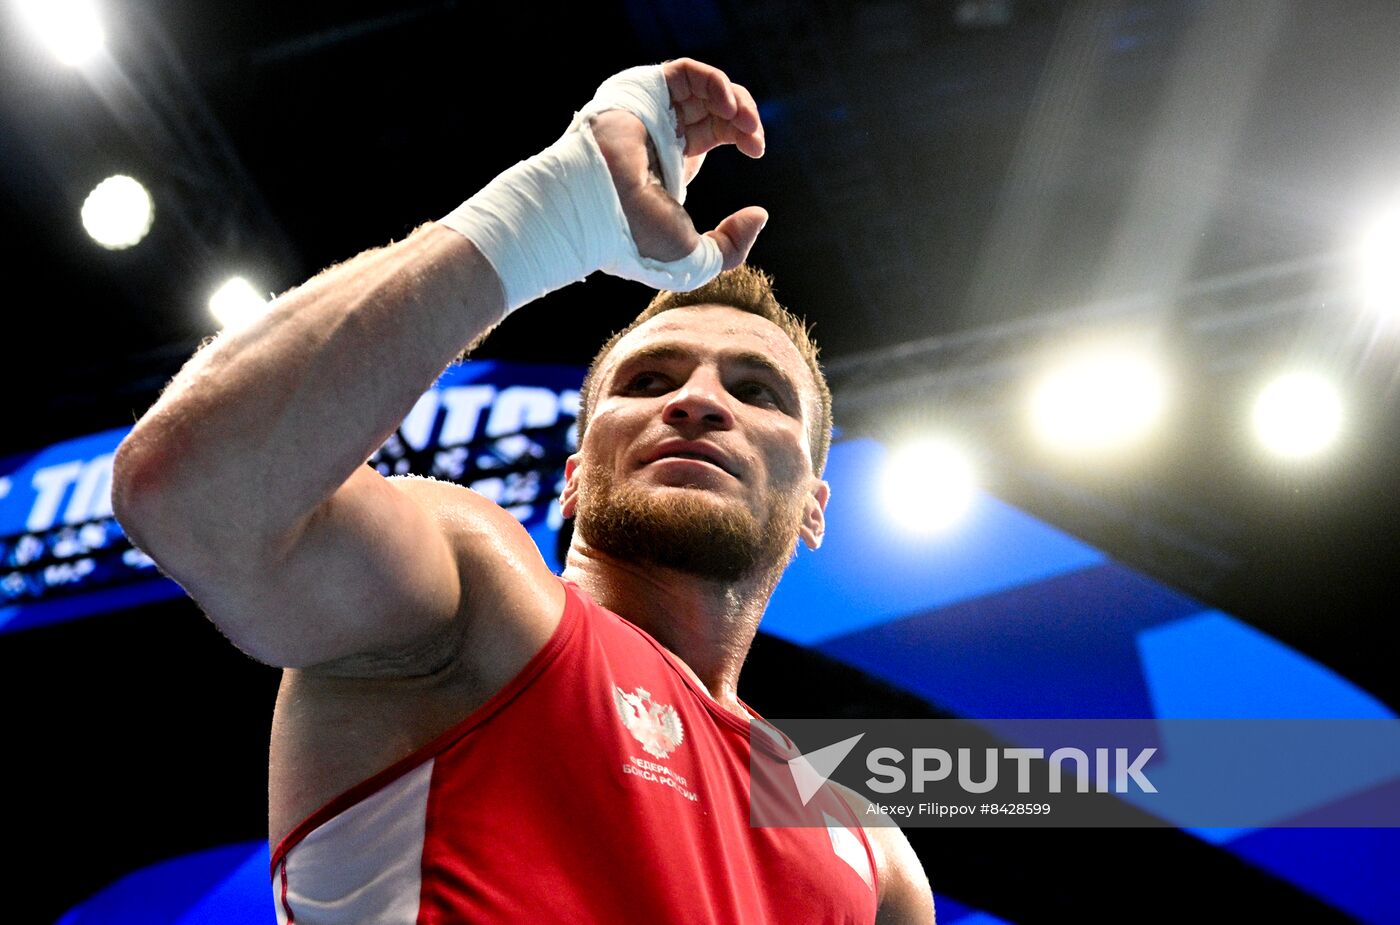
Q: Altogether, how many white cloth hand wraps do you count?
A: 1